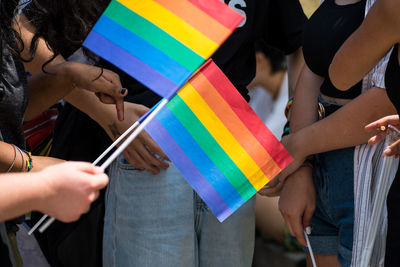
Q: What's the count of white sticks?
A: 3